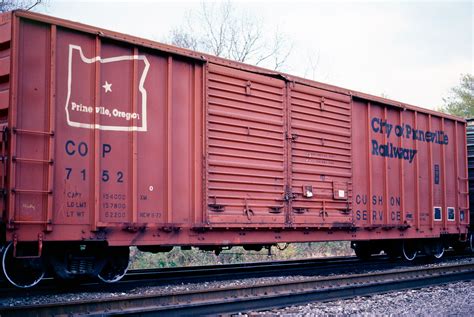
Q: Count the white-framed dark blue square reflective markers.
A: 2